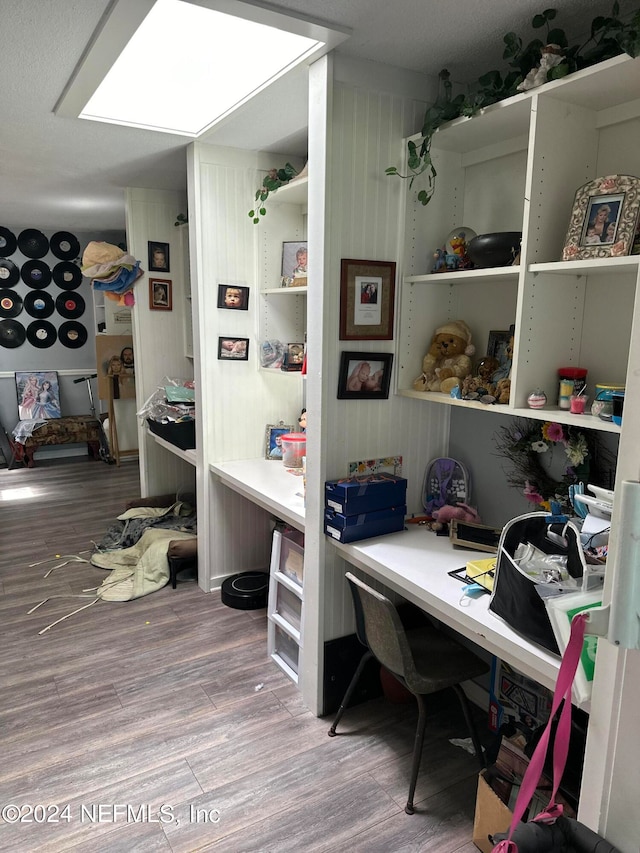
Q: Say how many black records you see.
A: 12